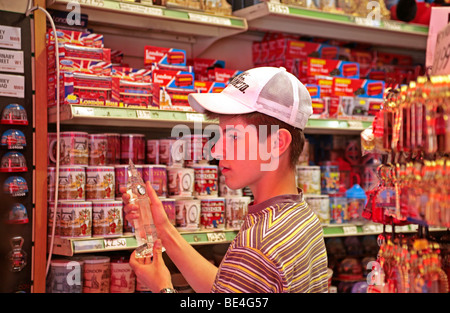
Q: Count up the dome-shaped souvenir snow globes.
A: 5